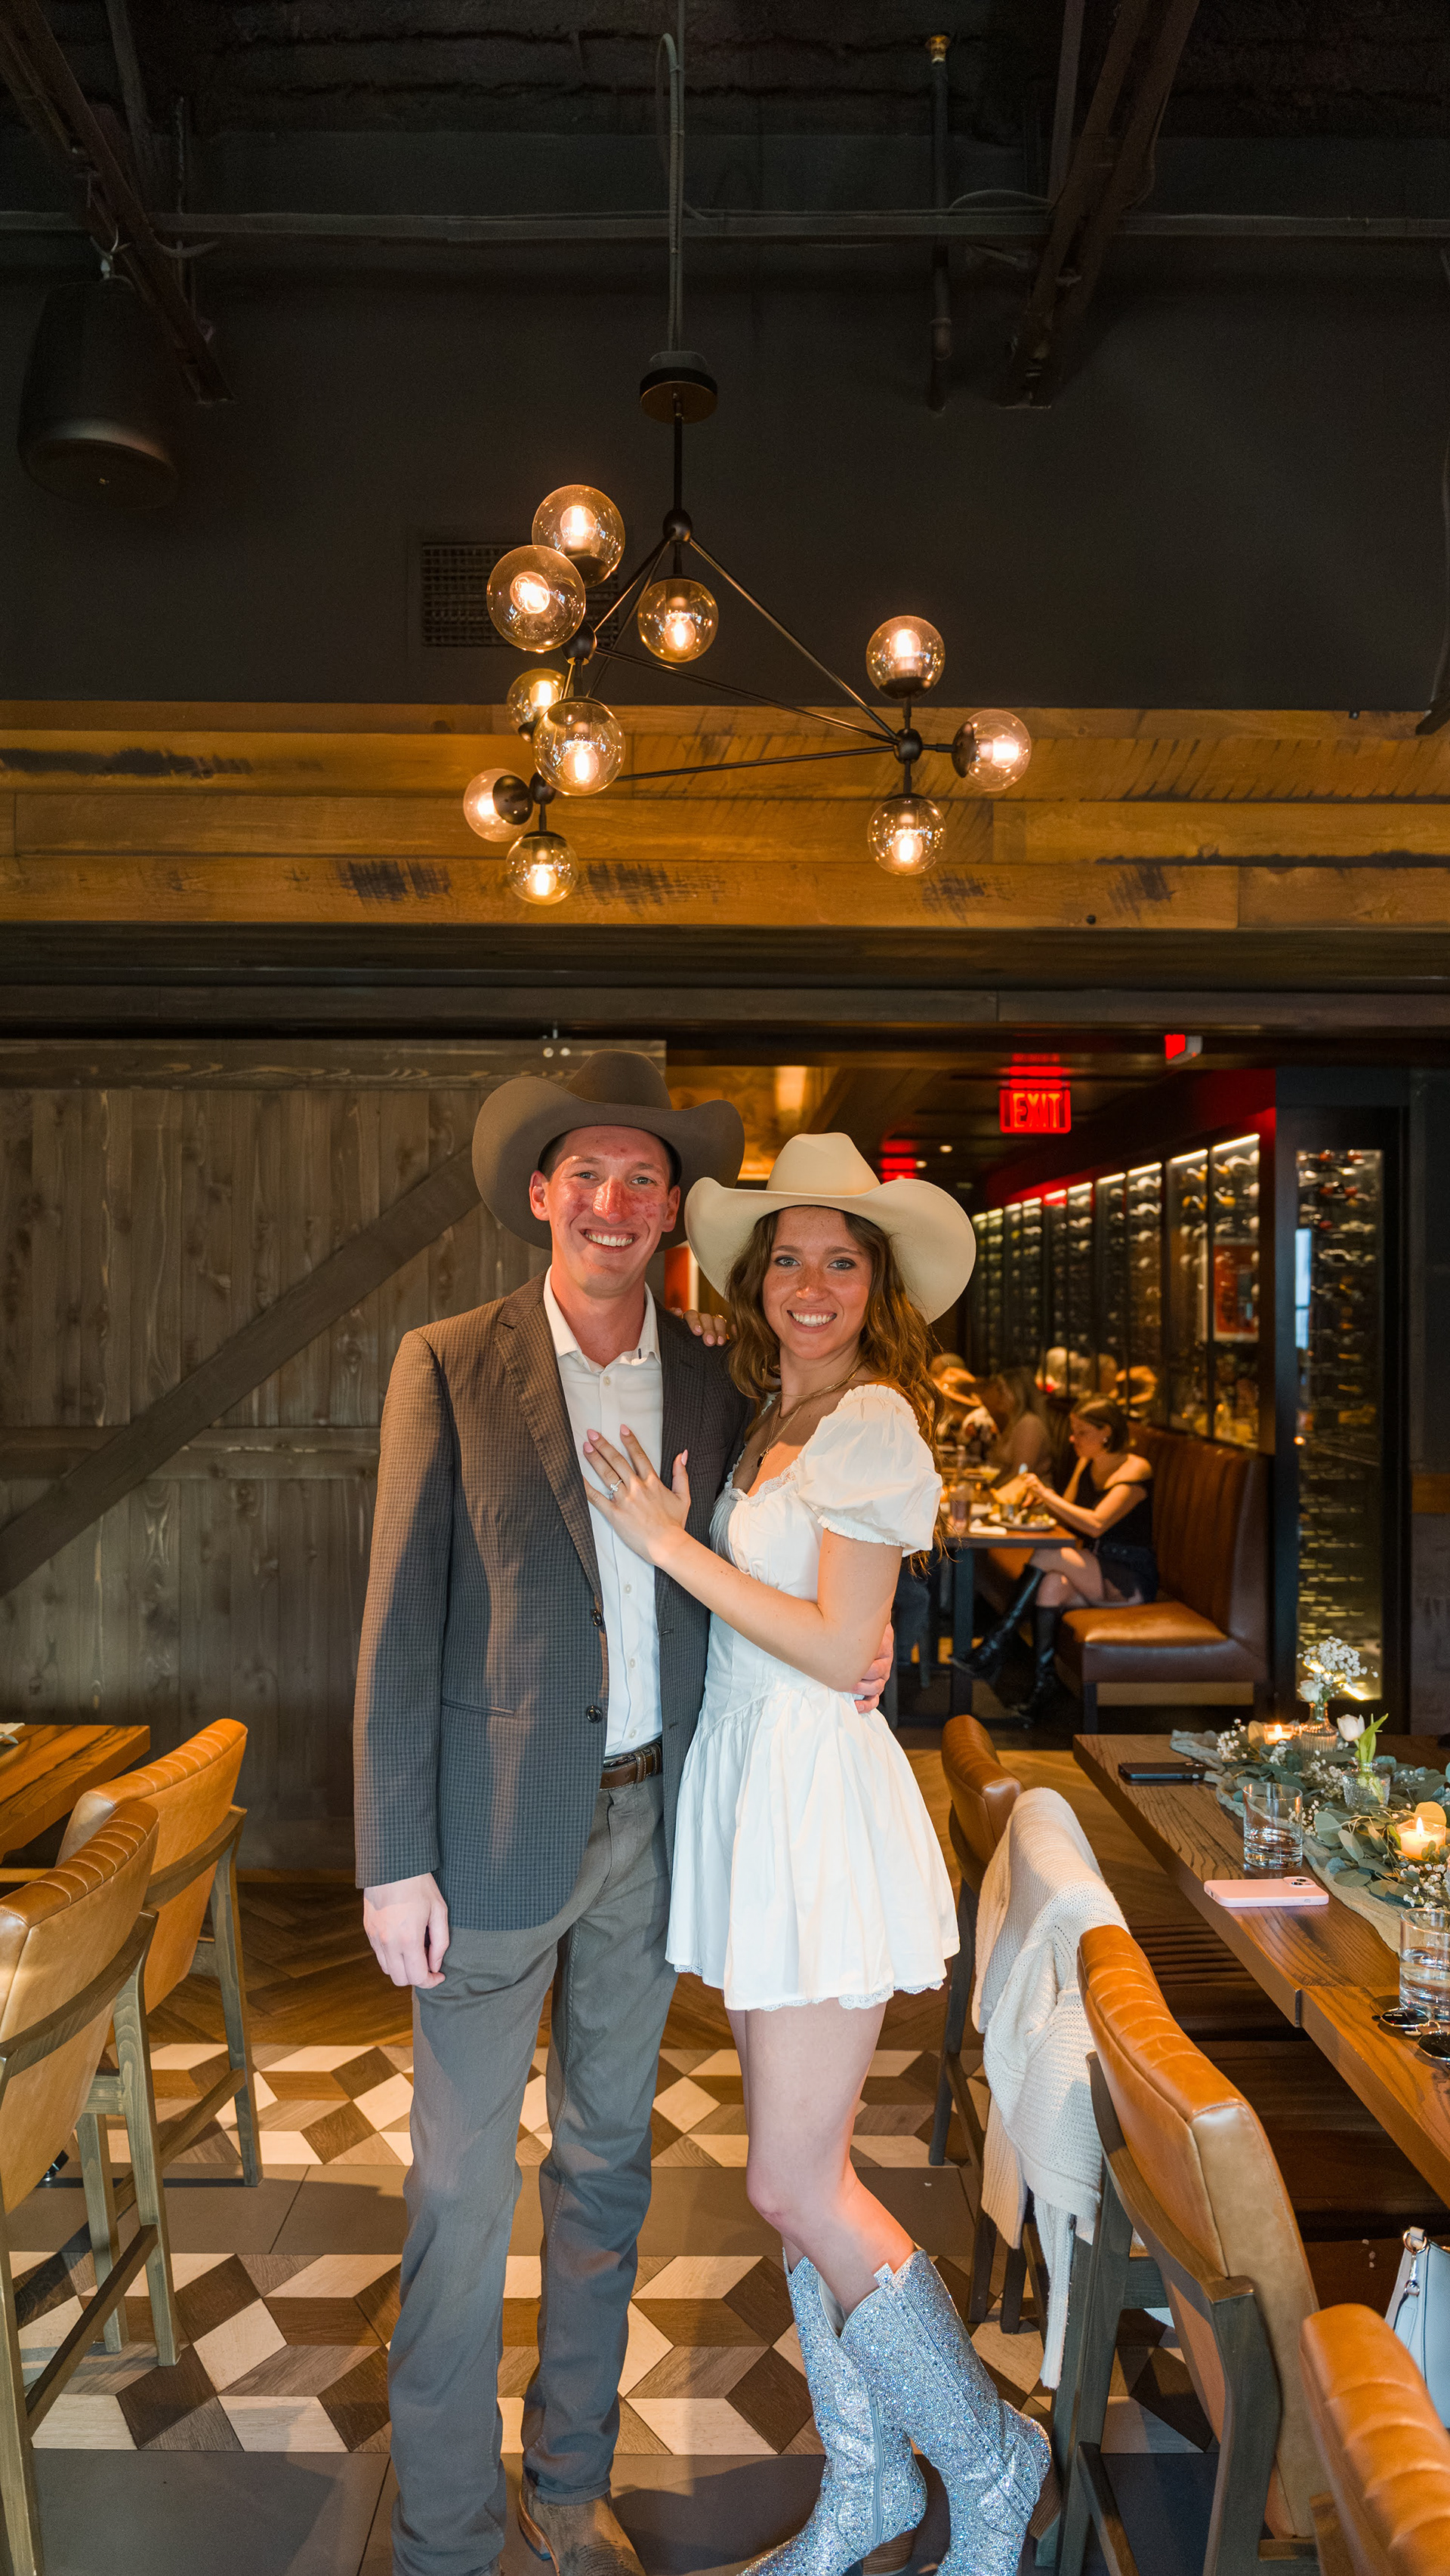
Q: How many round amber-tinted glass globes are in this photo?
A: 10